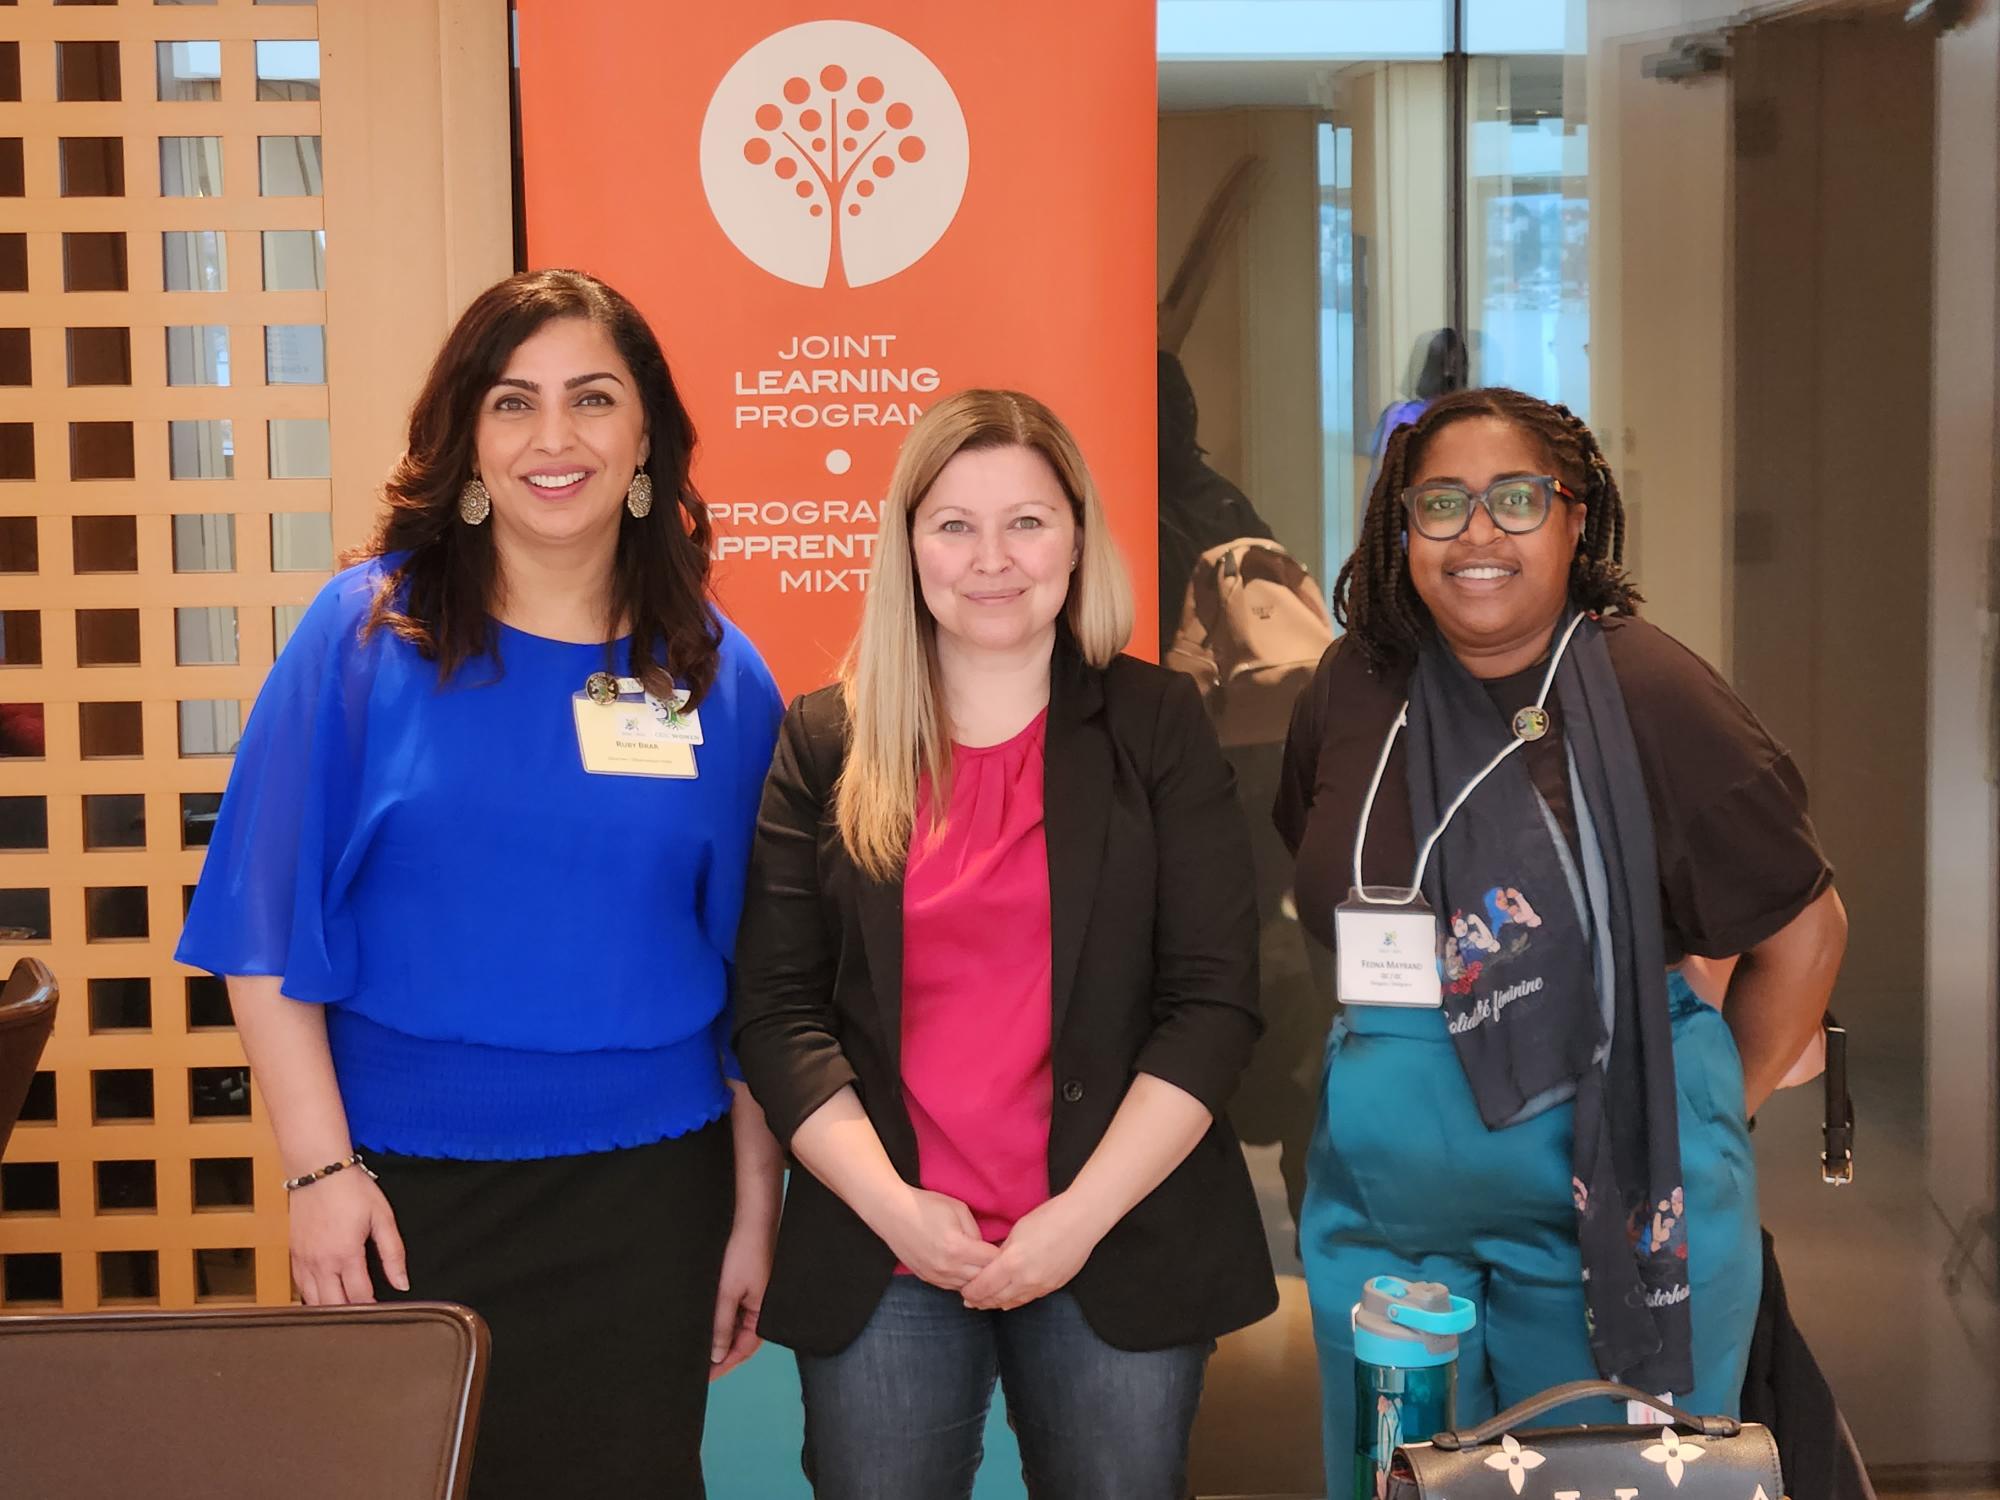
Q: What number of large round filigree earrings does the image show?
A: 2